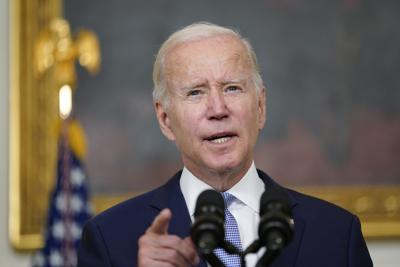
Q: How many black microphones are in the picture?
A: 2